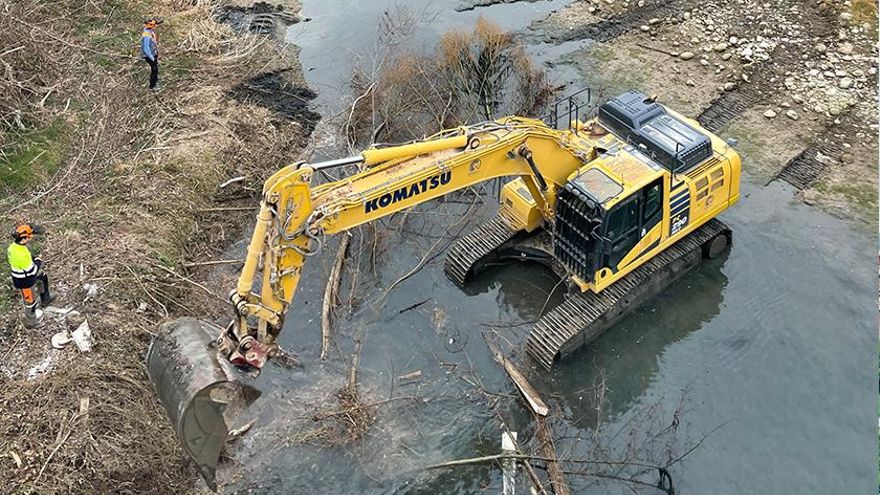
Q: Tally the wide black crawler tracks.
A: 2